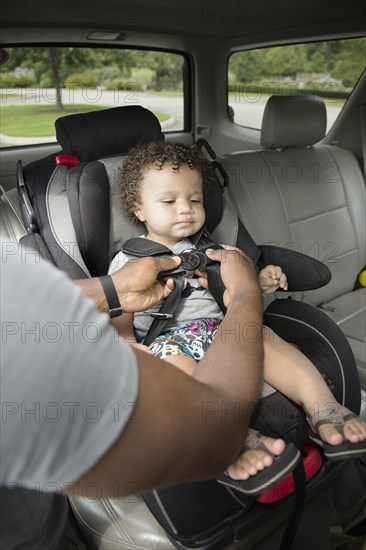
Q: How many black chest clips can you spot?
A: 1